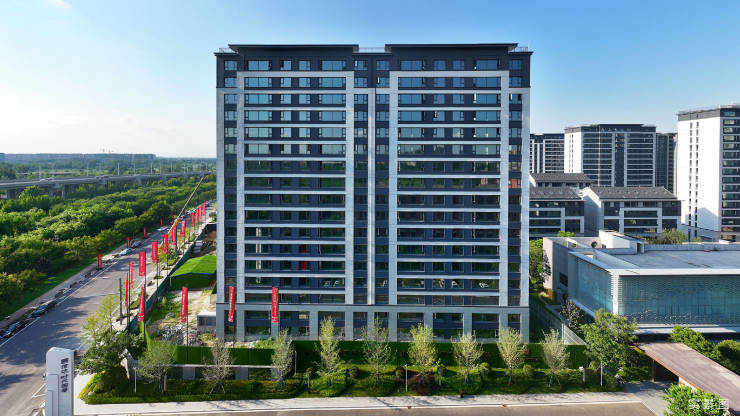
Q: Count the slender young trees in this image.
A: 9